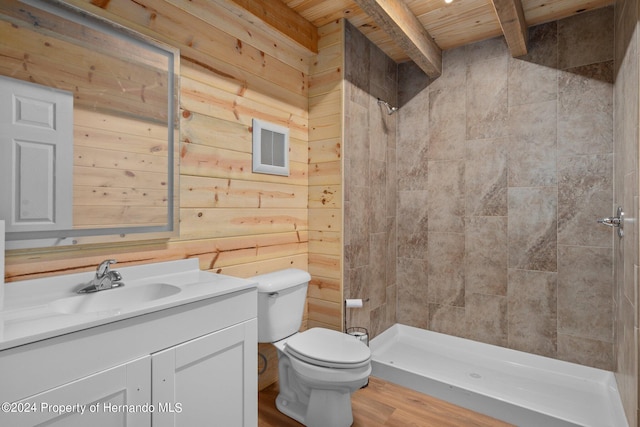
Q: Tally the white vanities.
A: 1